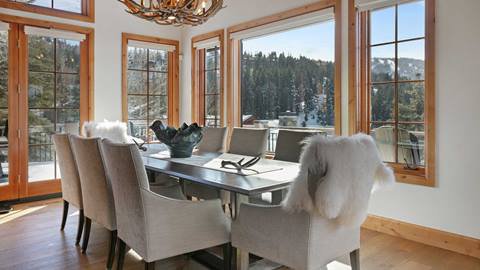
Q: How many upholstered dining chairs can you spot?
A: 8